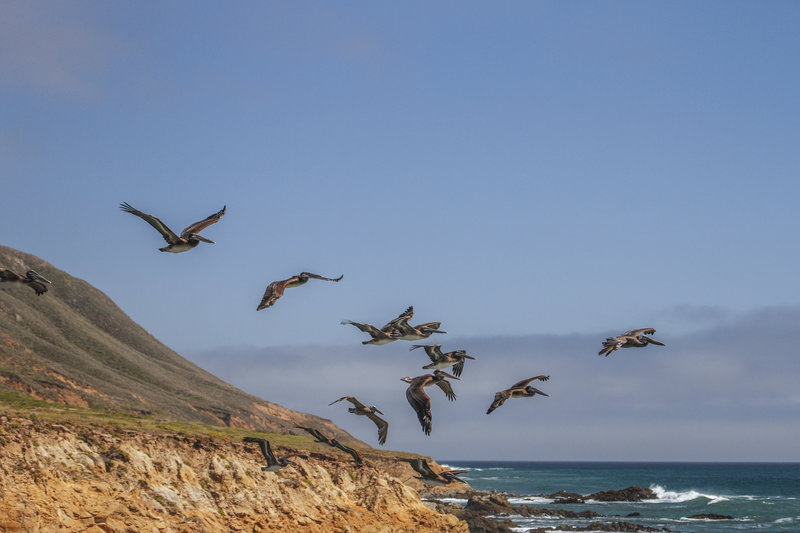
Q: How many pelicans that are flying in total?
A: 13